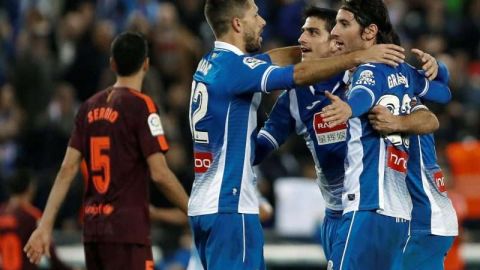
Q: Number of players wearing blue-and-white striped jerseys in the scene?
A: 4